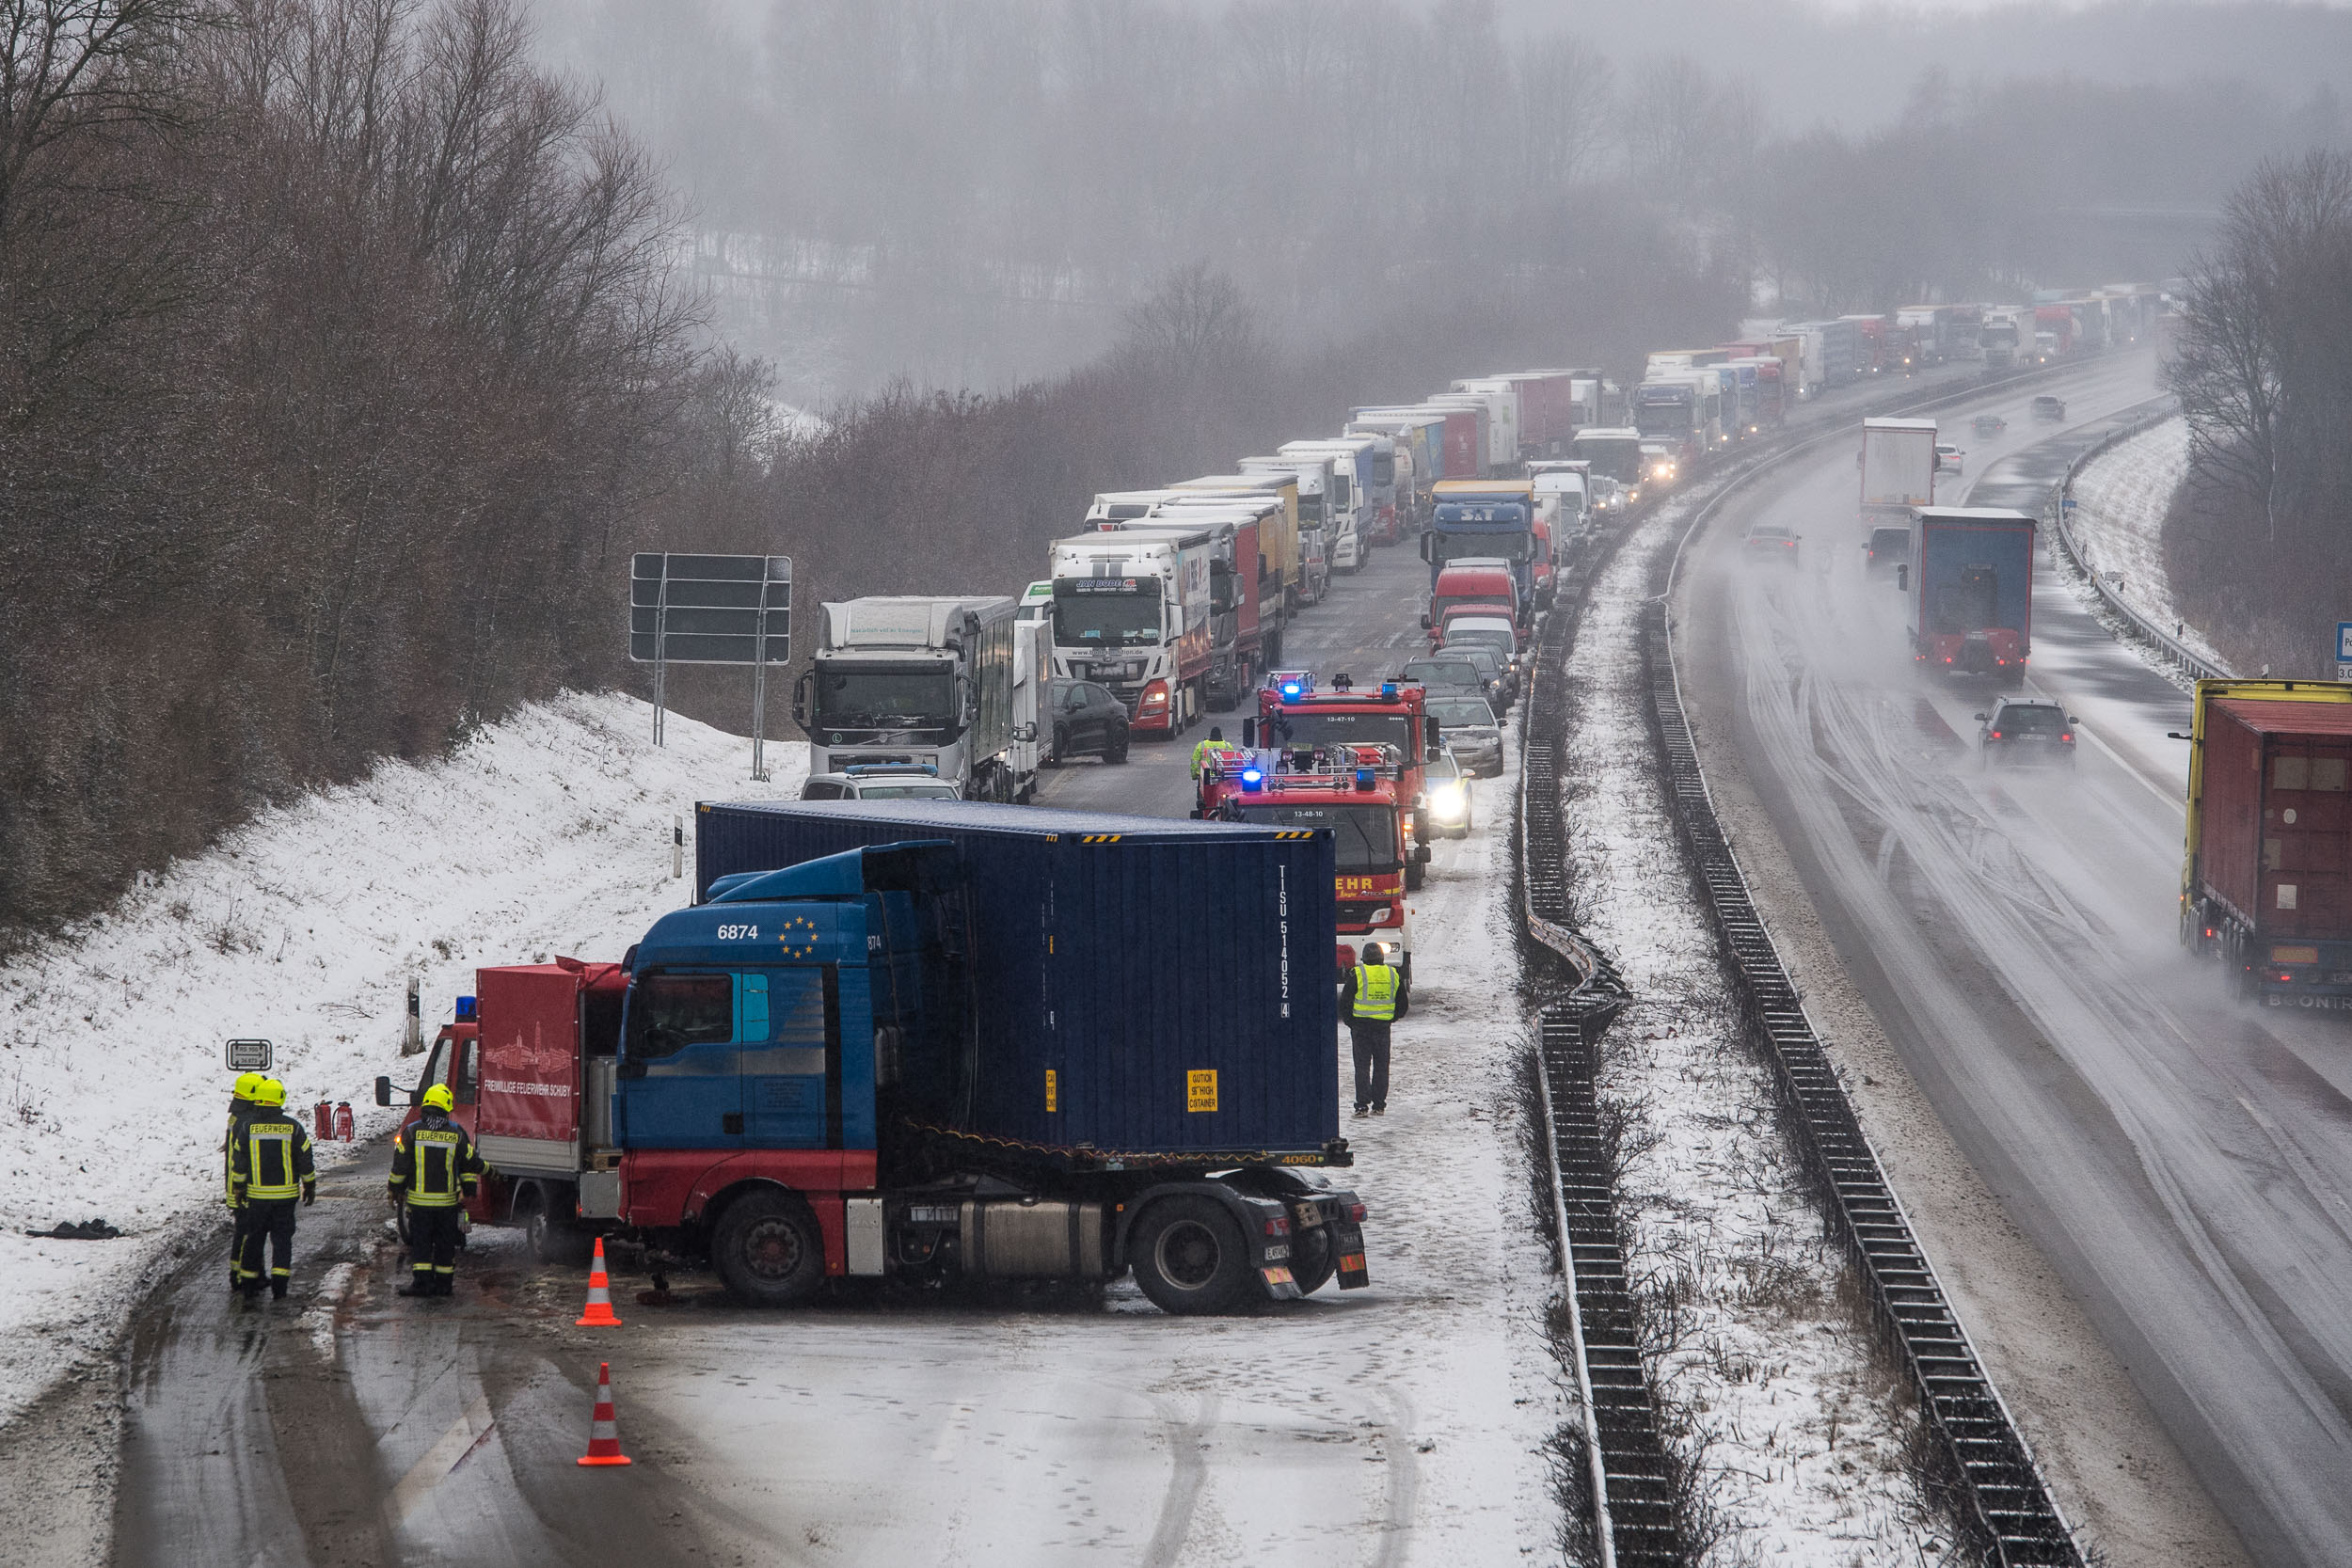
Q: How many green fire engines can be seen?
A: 0